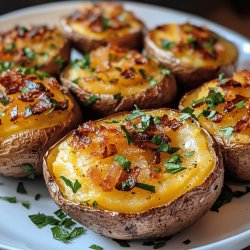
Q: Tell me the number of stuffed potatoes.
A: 7